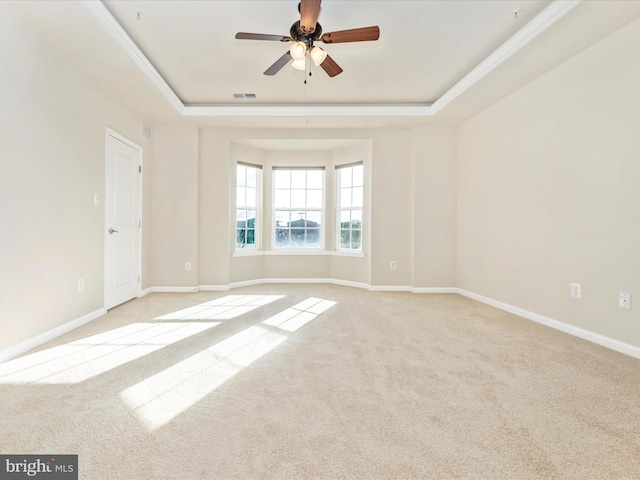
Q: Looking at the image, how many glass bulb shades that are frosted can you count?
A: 3